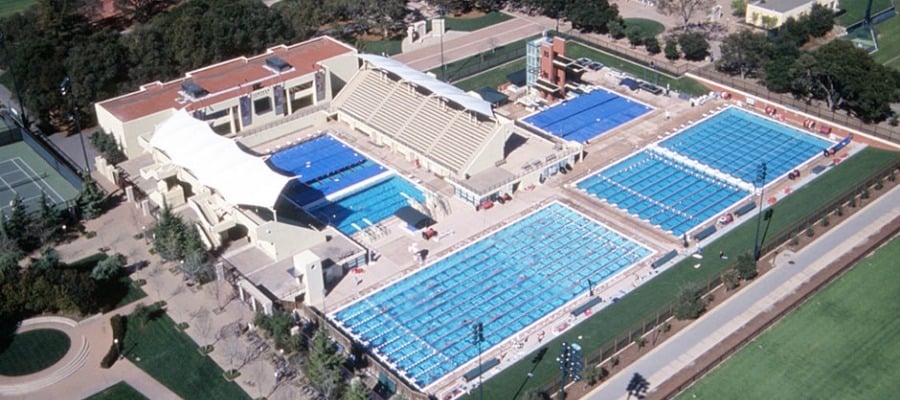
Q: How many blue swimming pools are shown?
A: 4